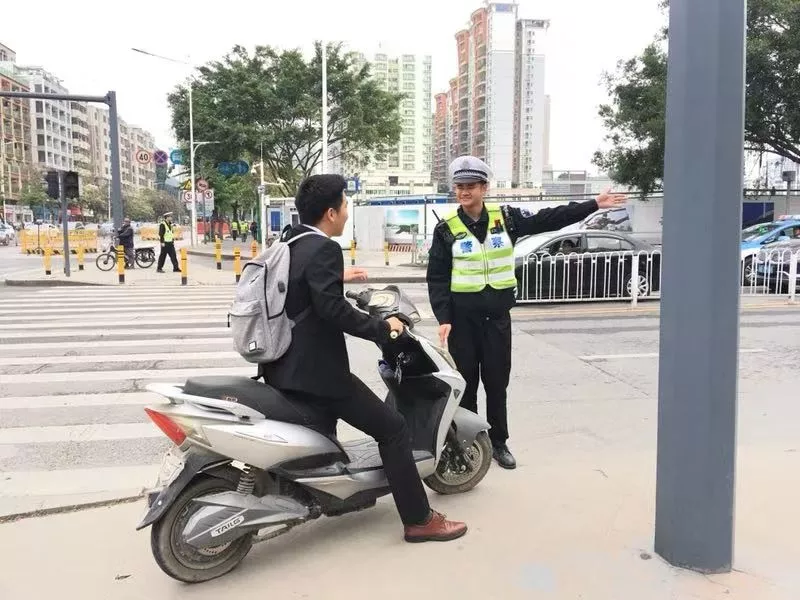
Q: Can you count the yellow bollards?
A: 9